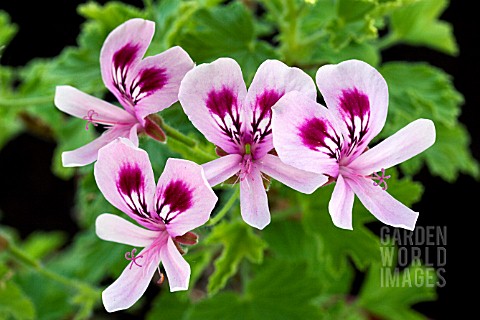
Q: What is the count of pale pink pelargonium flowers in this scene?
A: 4